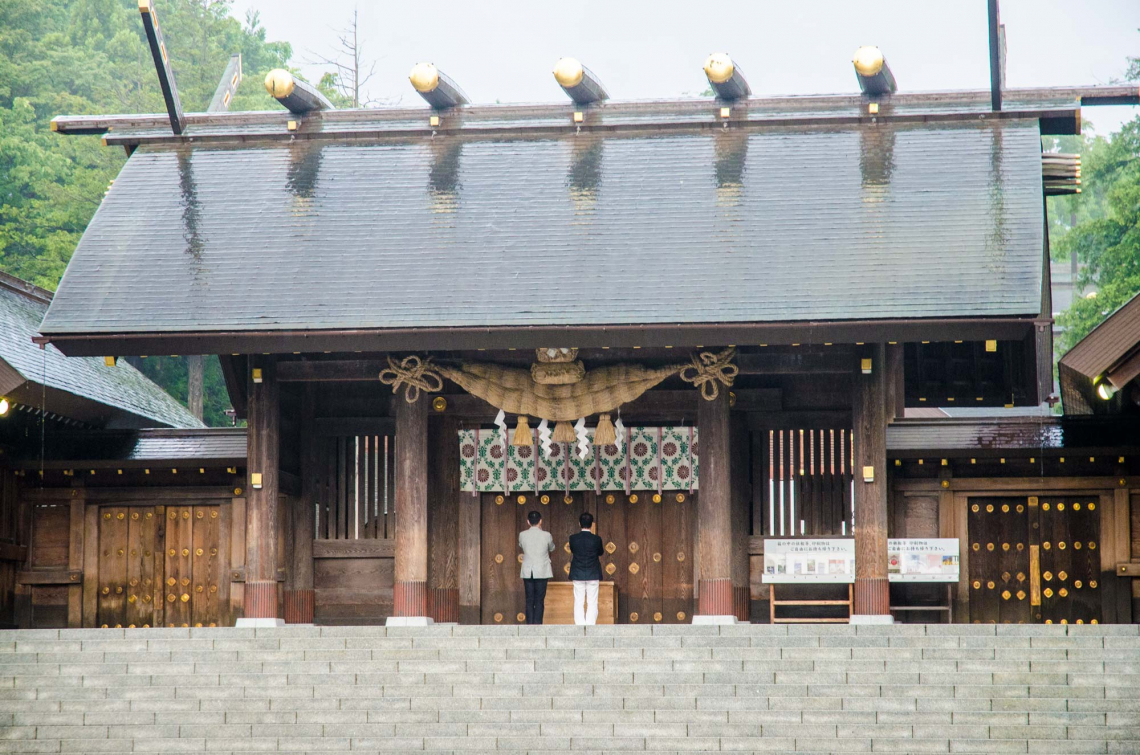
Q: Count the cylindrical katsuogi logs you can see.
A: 5